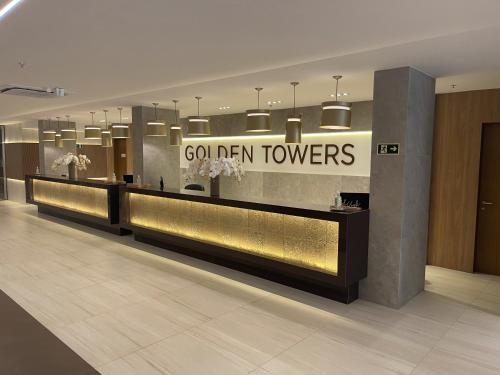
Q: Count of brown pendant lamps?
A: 12